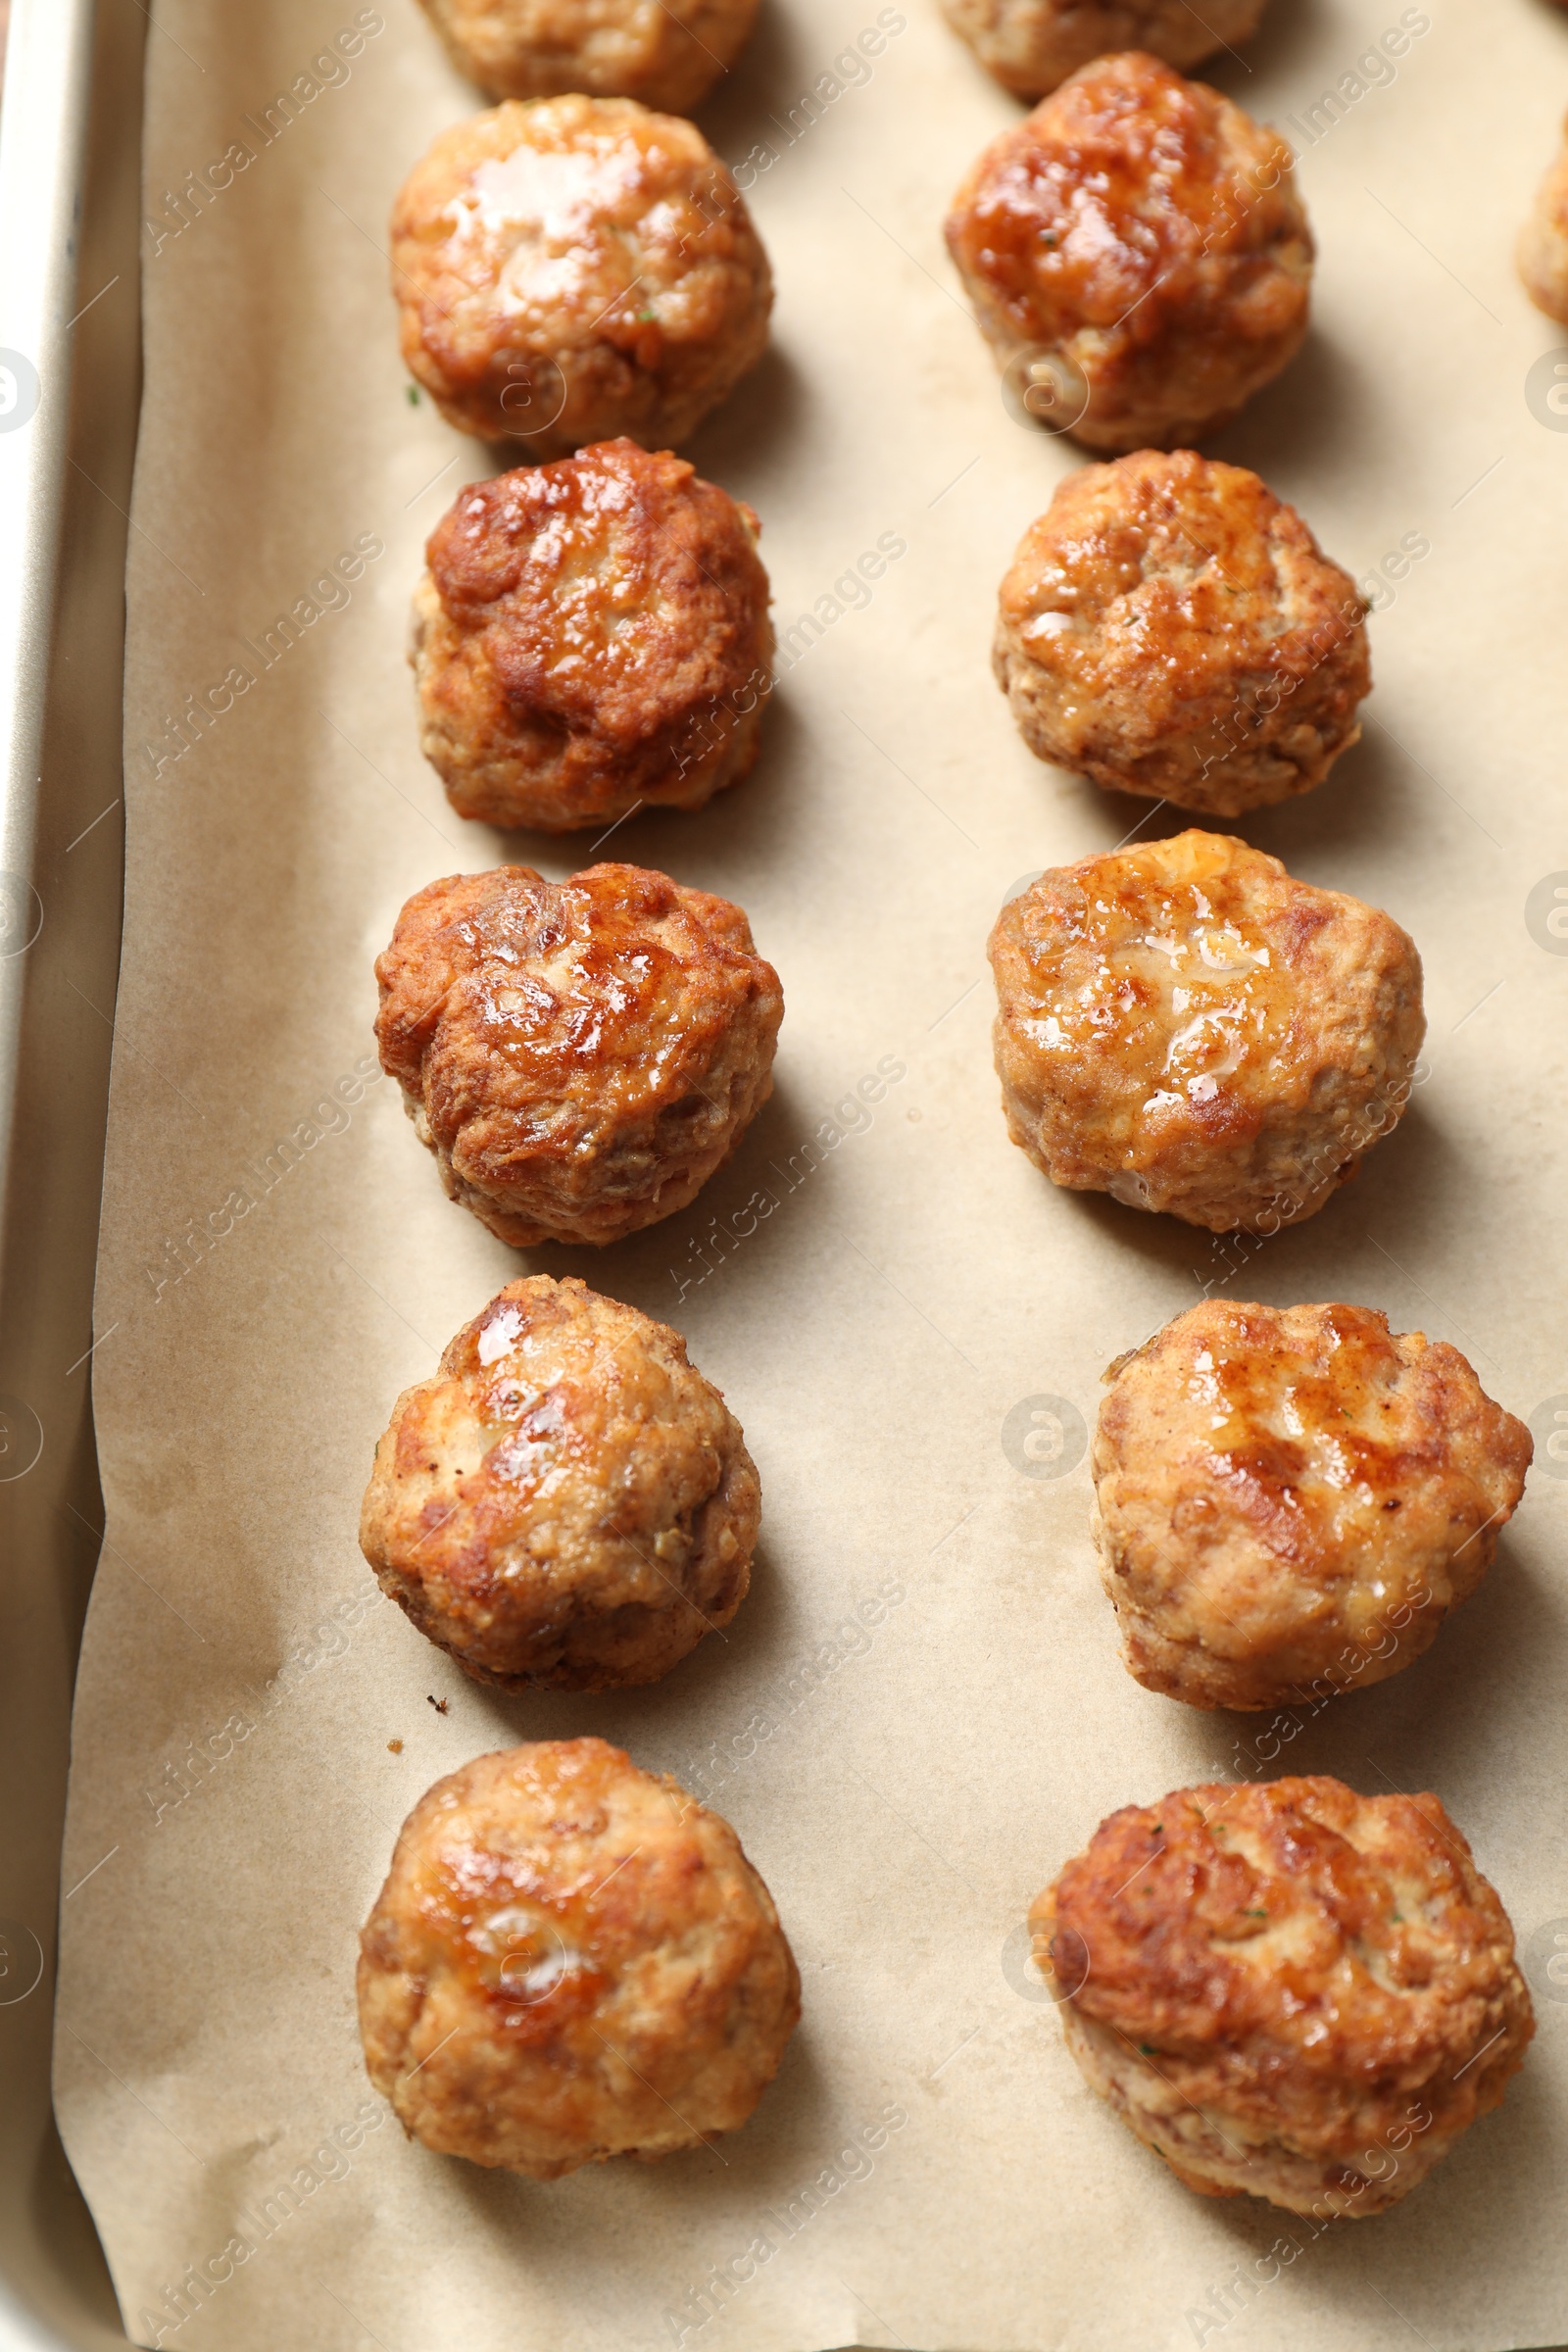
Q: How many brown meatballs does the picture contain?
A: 13